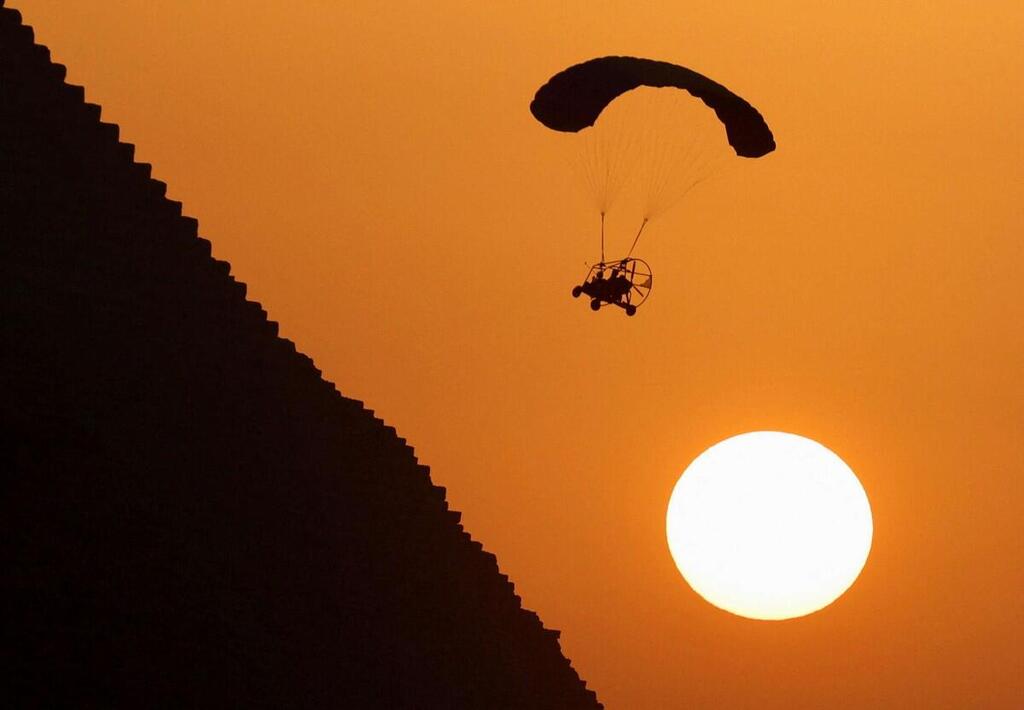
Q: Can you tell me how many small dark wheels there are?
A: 3